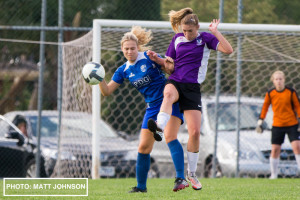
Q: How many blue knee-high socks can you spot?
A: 2